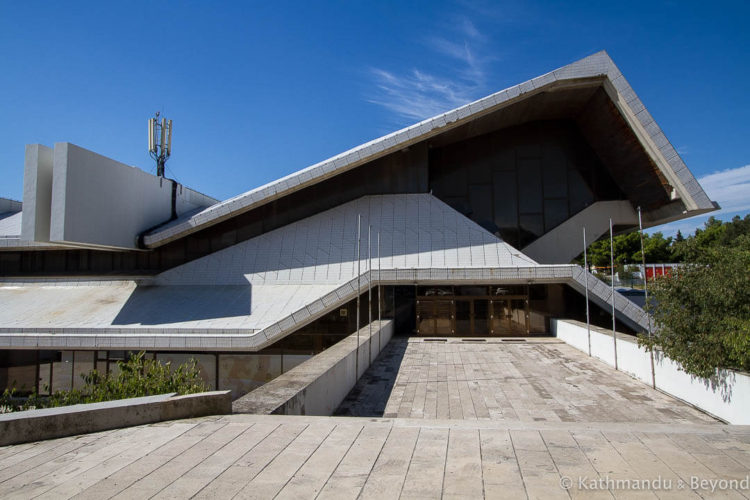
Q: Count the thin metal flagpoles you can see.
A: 6